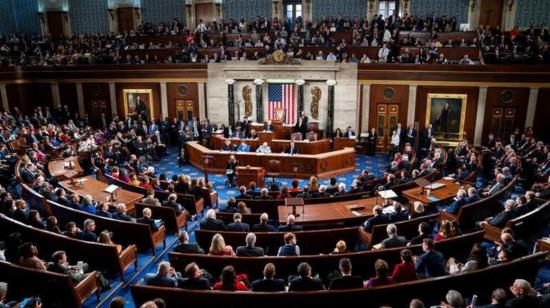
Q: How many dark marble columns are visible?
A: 4